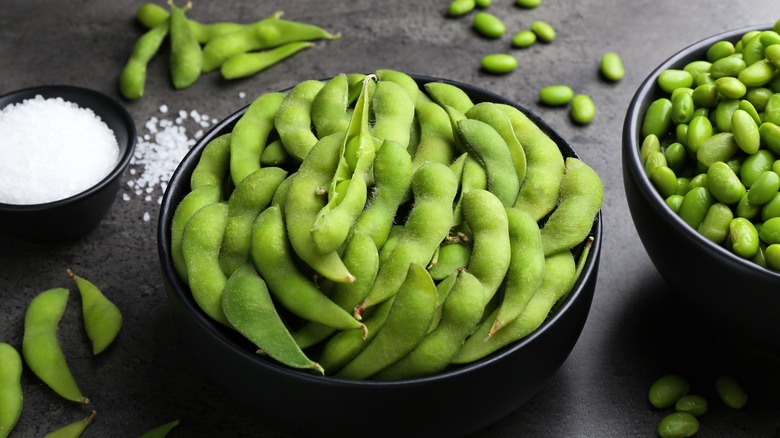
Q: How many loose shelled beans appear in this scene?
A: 14